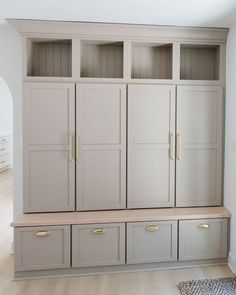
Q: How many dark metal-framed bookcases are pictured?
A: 0